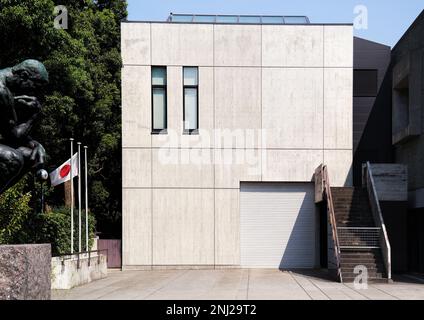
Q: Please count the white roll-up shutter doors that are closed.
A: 1